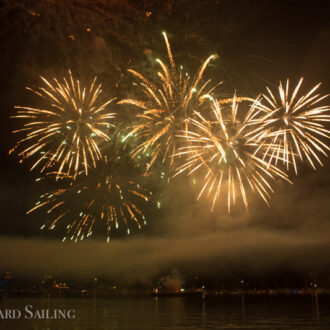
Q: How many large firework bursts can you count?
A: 5